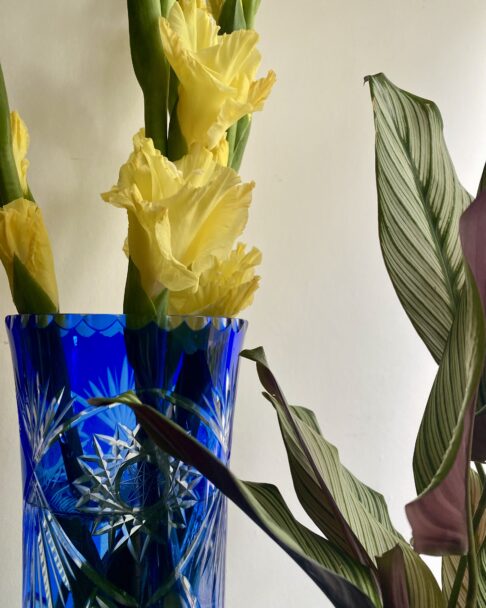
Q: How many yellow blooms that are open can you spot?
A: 3